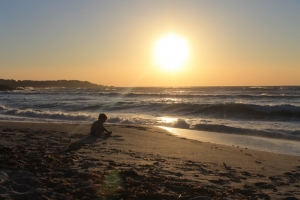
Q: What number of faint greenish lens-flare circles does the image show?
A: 1